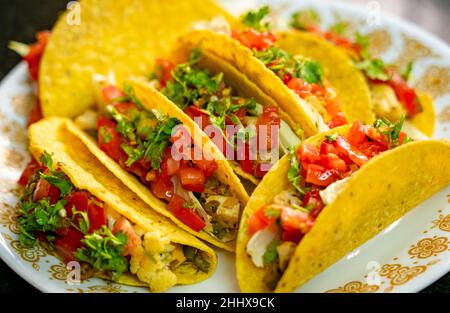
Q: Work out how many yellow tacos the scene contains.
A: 7